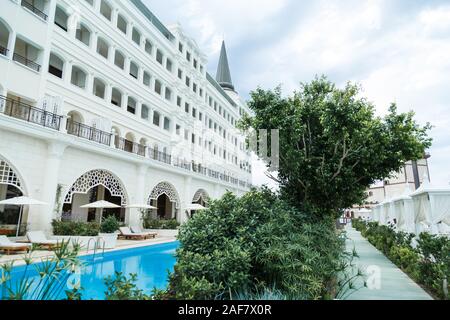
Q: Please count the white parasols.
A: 4